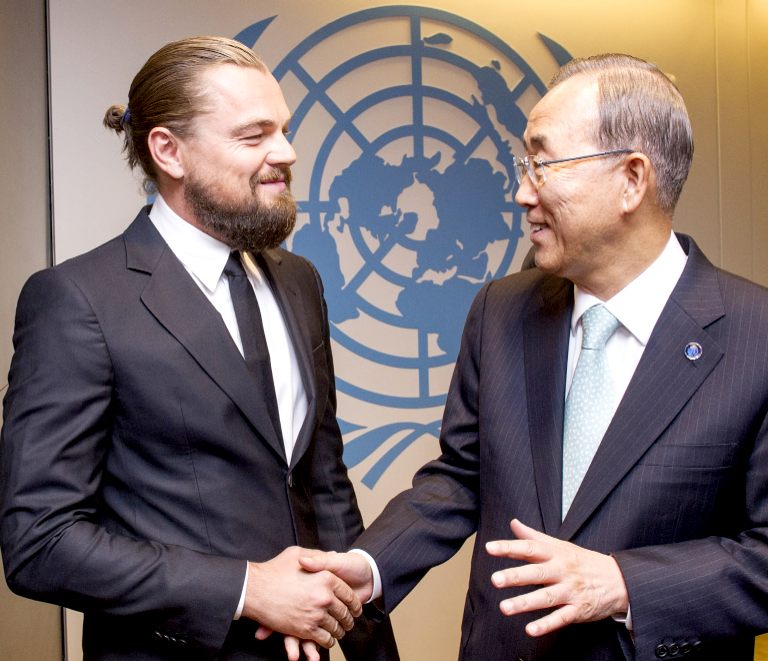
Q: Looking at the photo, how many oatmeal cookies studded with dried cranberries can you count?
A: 0